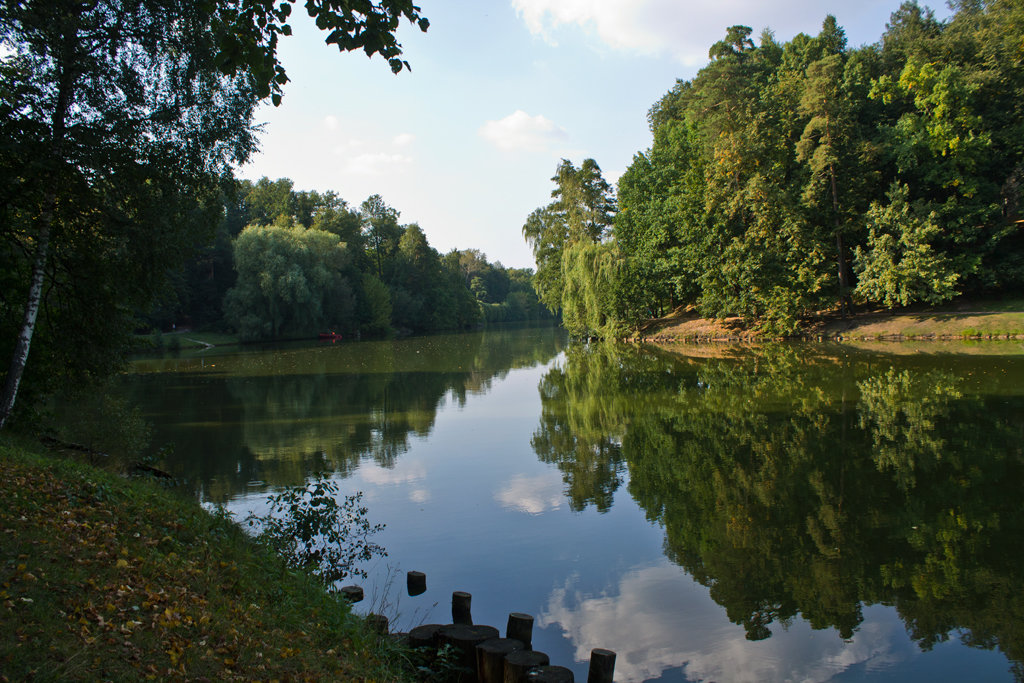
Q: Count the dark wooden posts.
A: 11